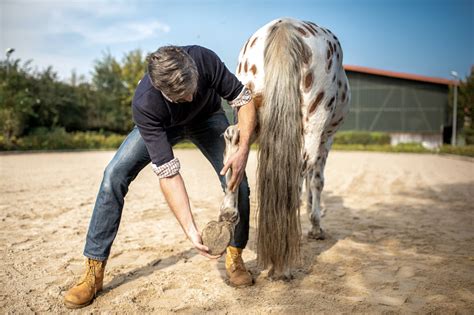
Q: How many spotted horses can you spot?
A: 1